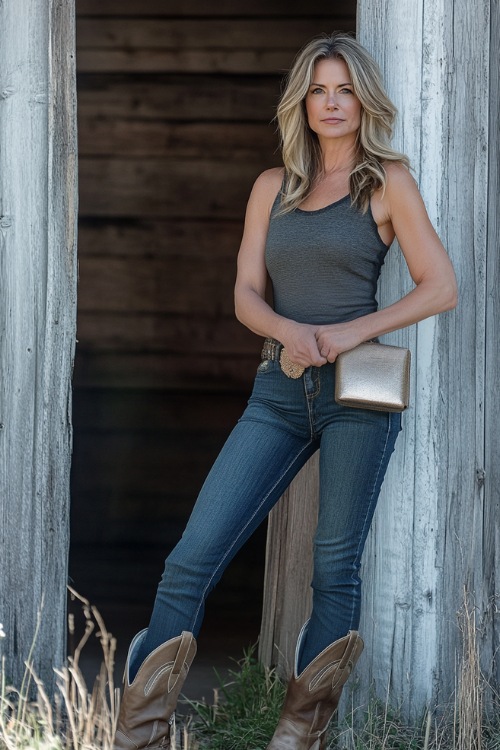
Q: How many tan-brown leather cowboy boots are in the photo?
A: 2